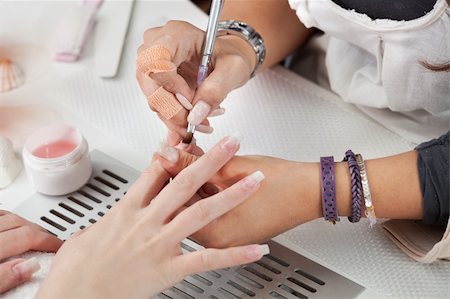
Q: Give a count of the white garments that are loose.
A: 1